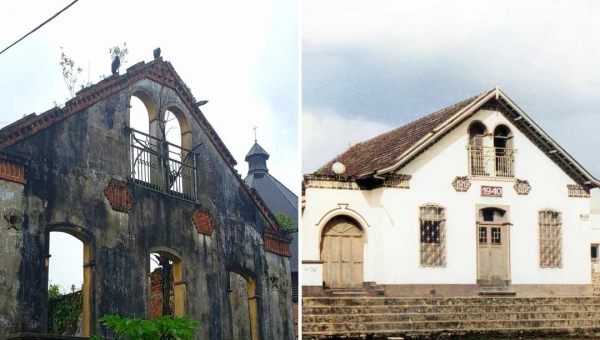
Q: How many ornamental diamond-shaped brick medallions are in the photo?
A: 4